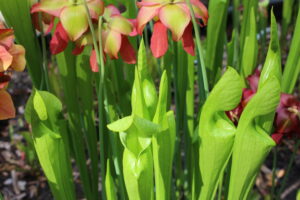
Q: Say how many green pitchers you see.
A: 4